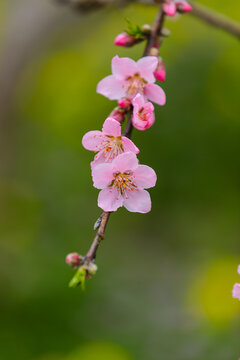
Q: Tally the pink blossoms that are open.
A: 3